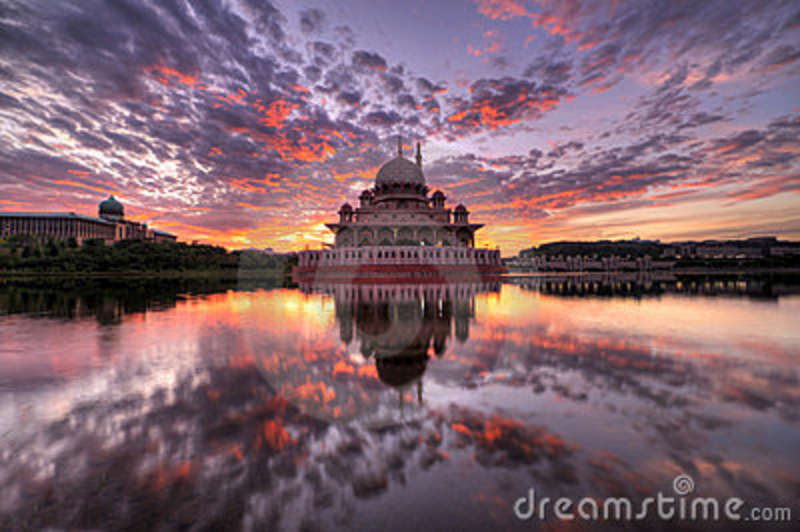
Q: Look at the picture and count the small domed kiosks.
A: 4